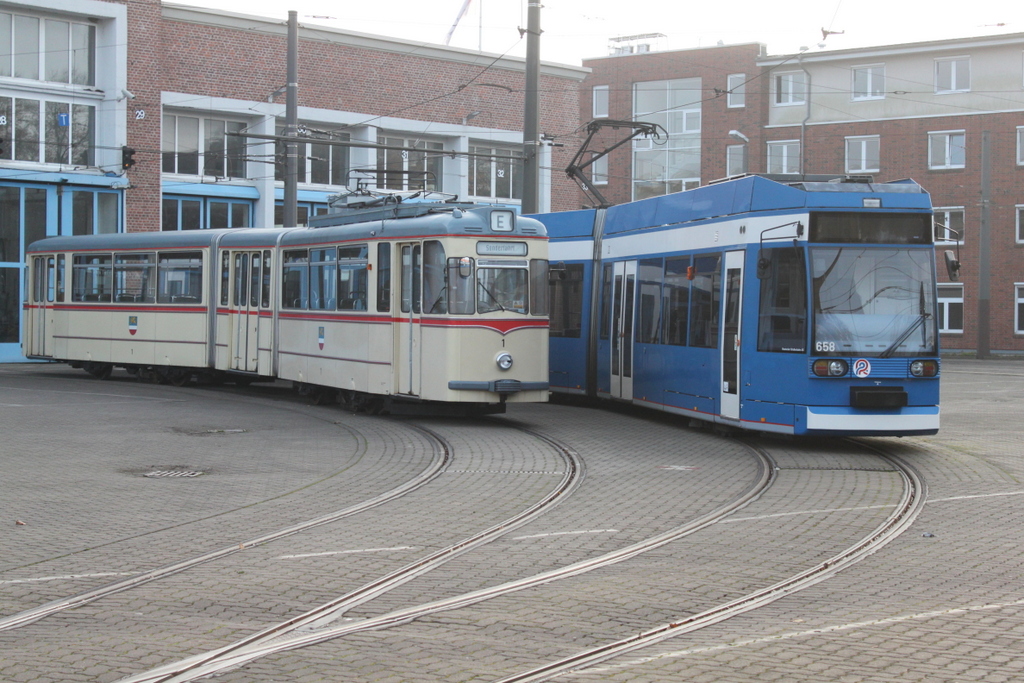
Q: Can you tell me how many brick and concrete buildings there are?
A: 2